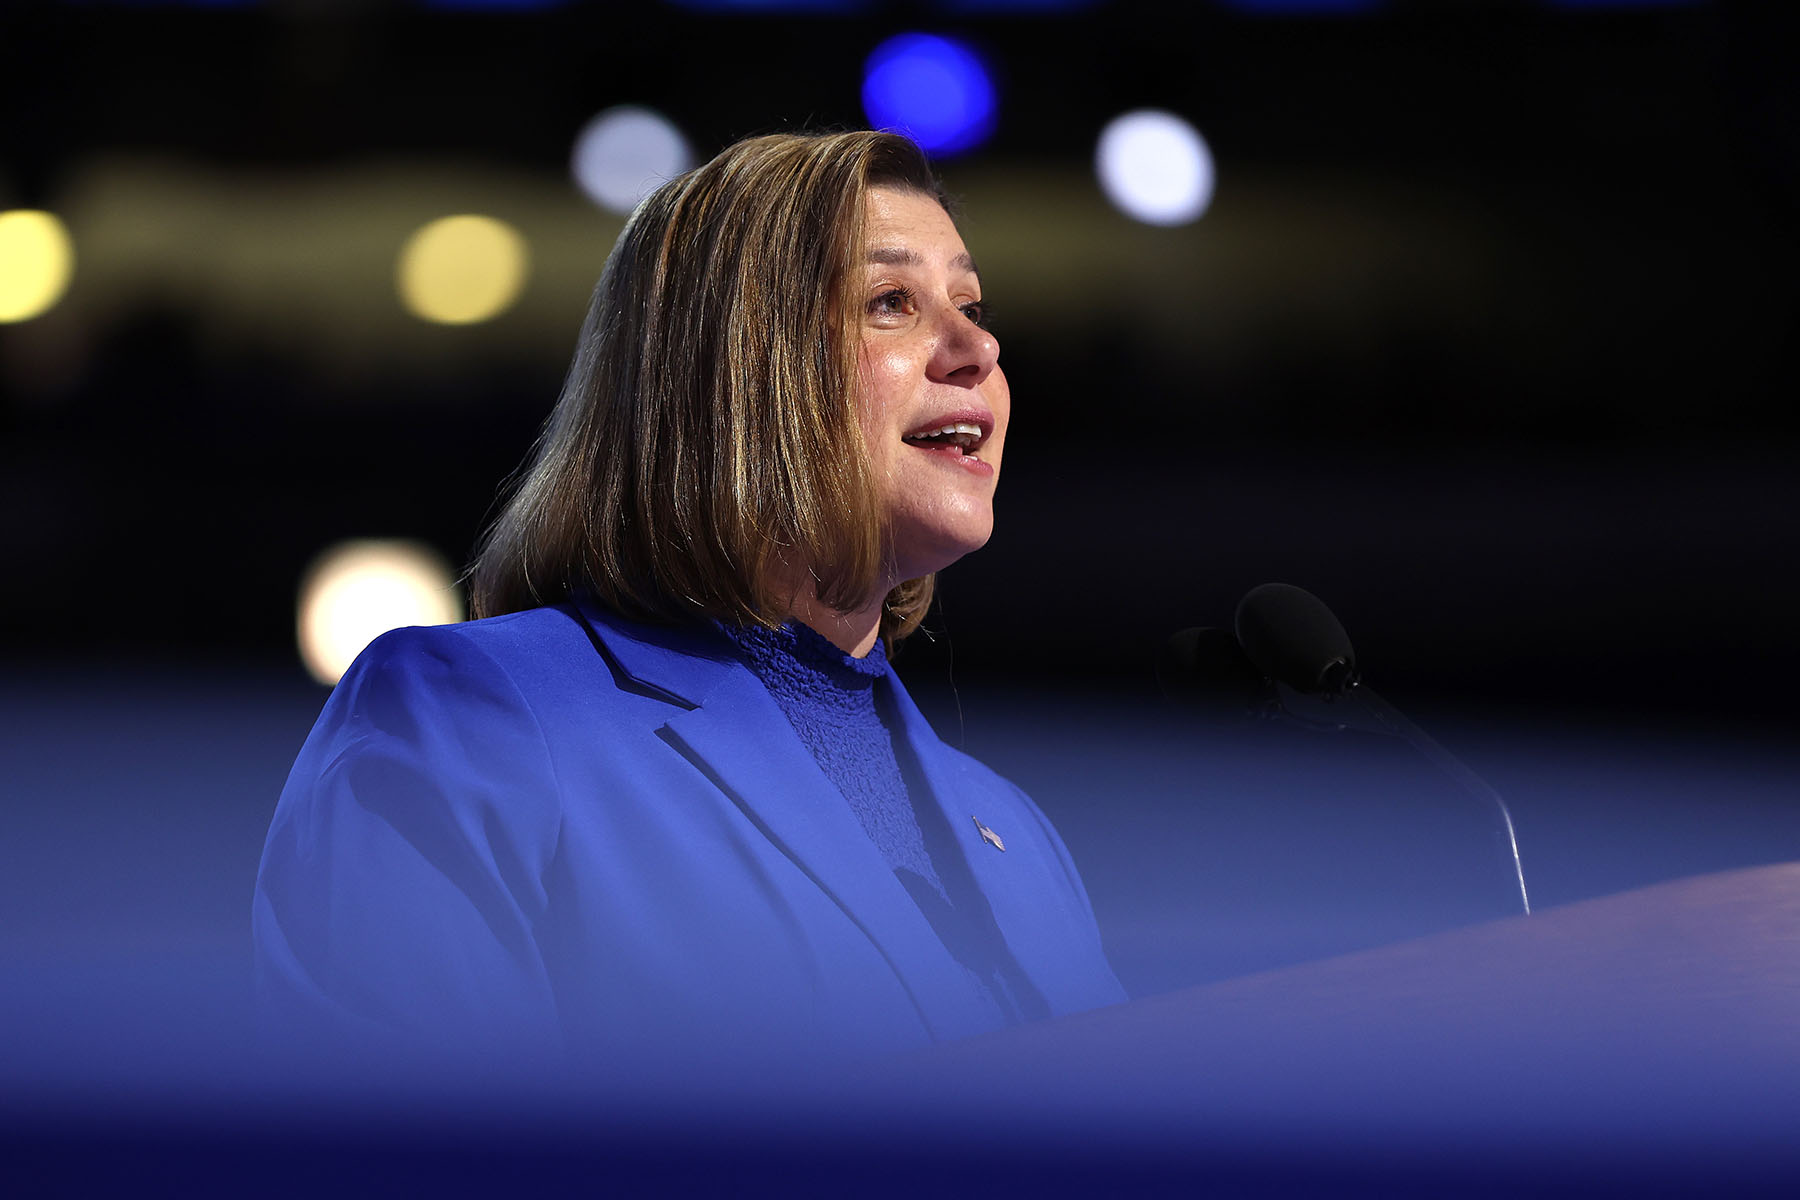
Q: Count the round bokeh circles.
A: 6